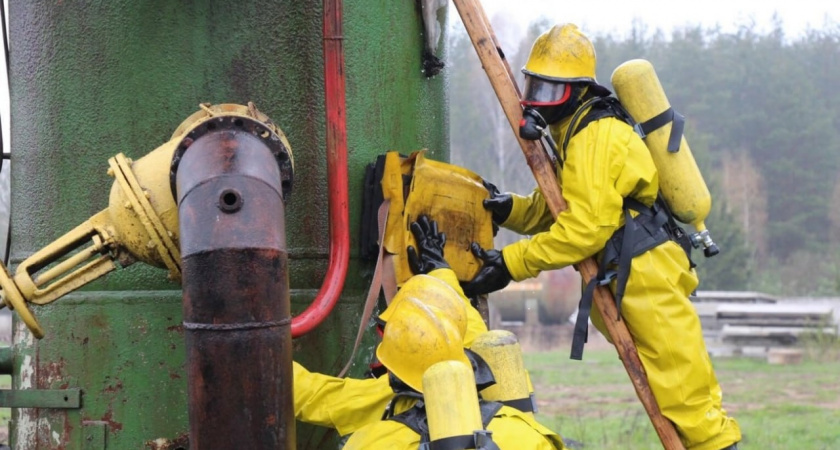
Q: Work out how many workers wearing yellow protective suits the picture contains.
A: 3